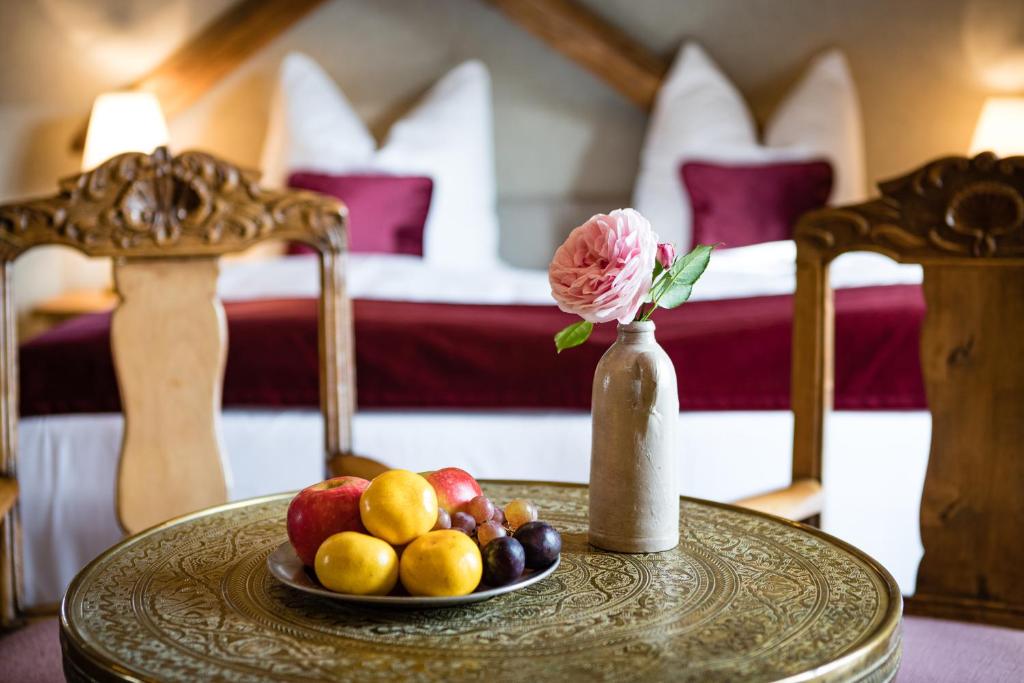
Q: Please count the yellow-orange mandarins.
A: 3